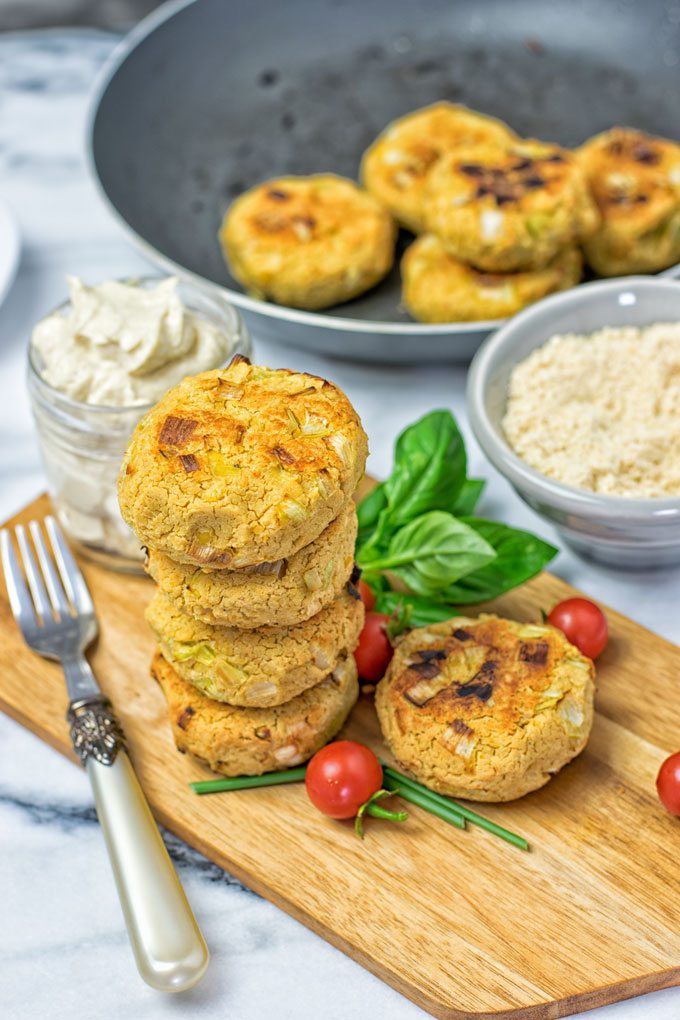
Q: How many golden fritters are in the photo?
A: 10